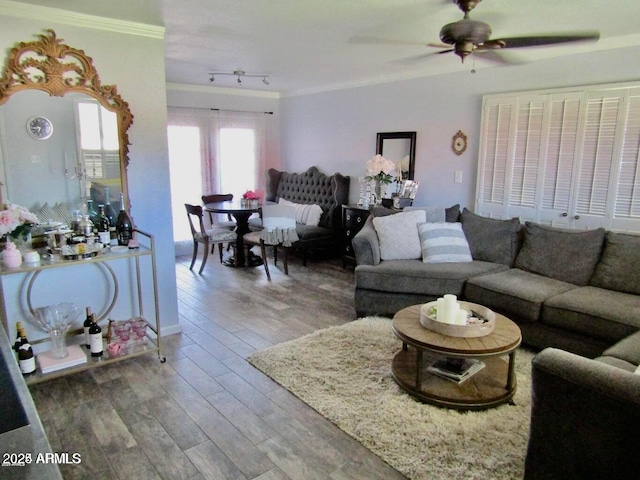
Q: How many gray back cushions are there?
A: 4